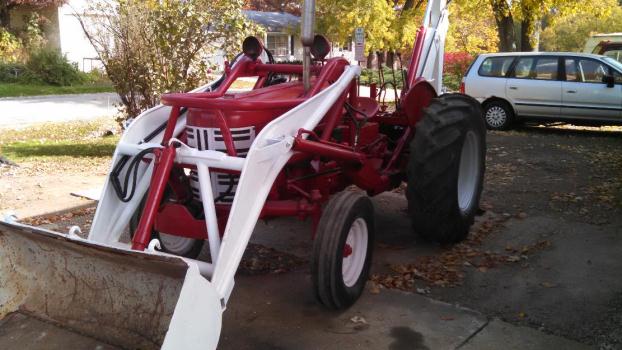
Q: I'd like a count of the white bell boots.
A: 0